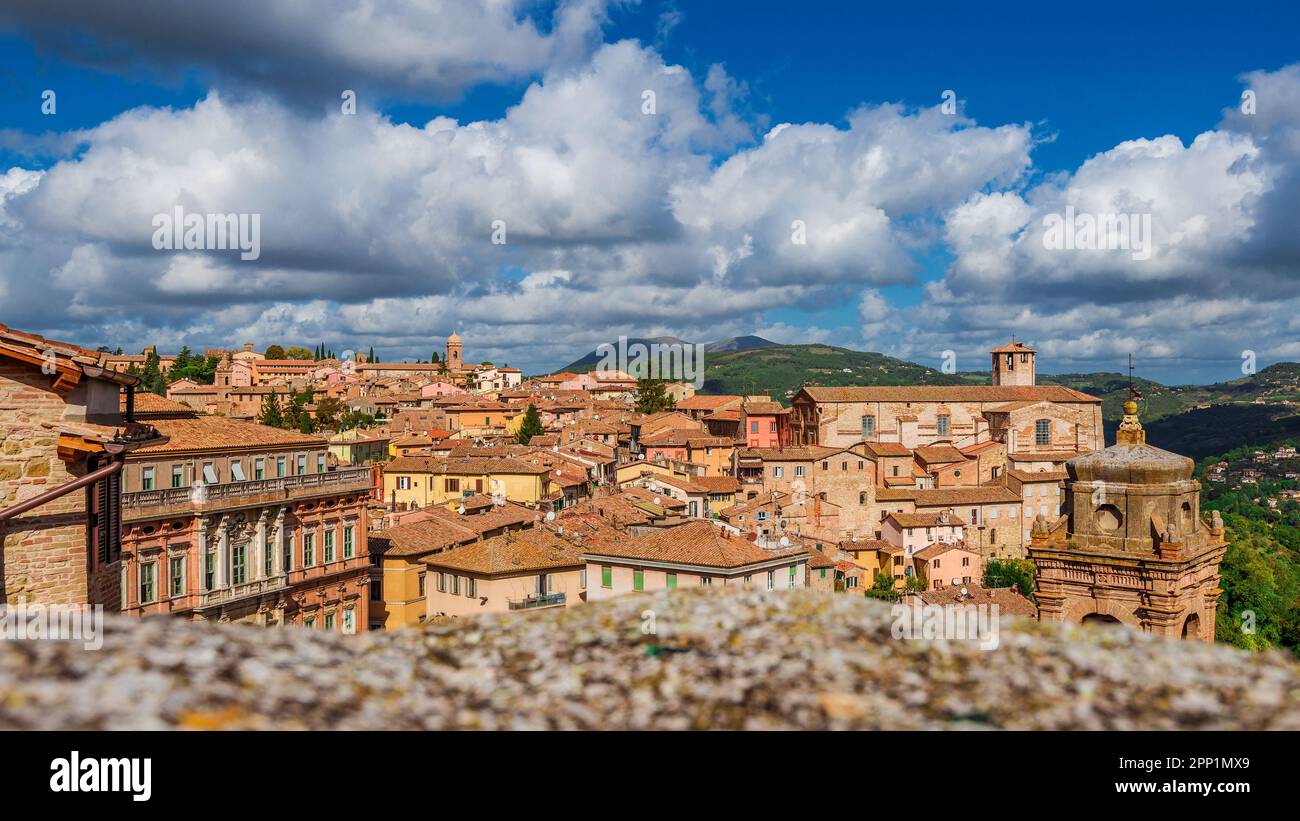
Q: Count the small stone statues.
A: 3